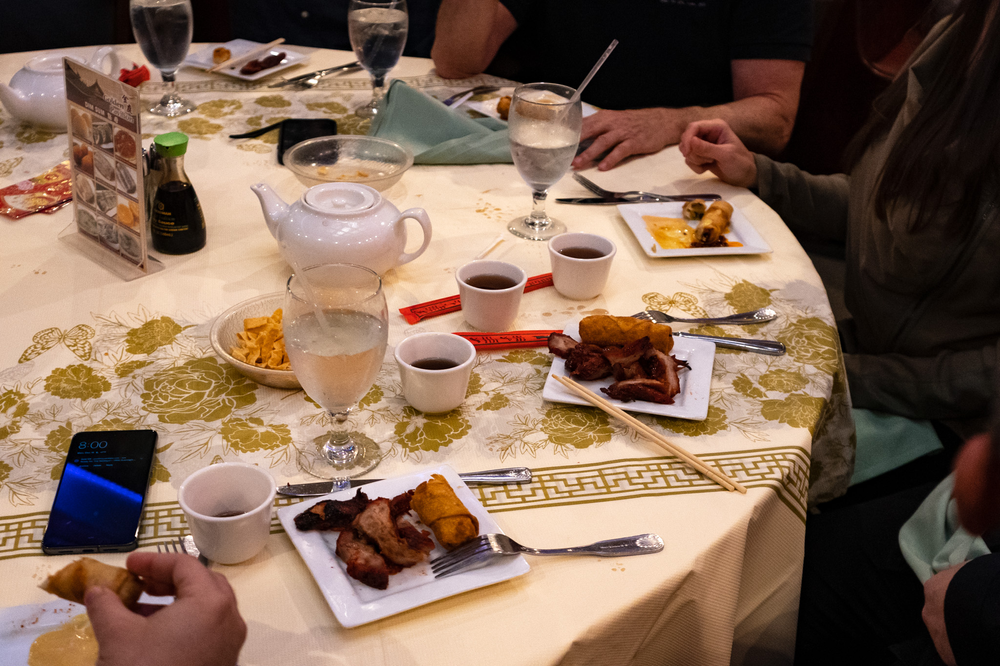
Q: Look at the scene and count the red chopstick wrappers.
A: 2